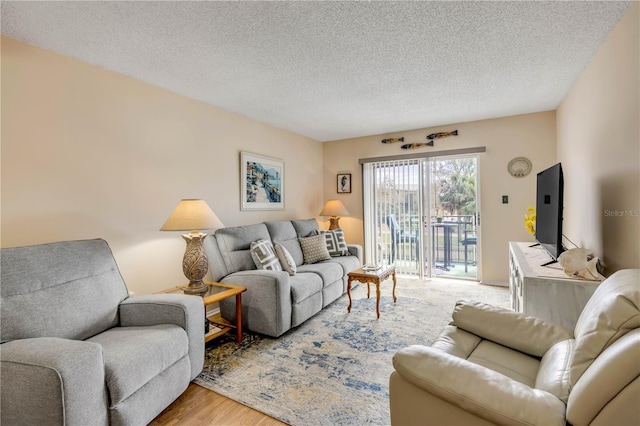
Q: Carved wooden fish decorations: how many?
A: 3